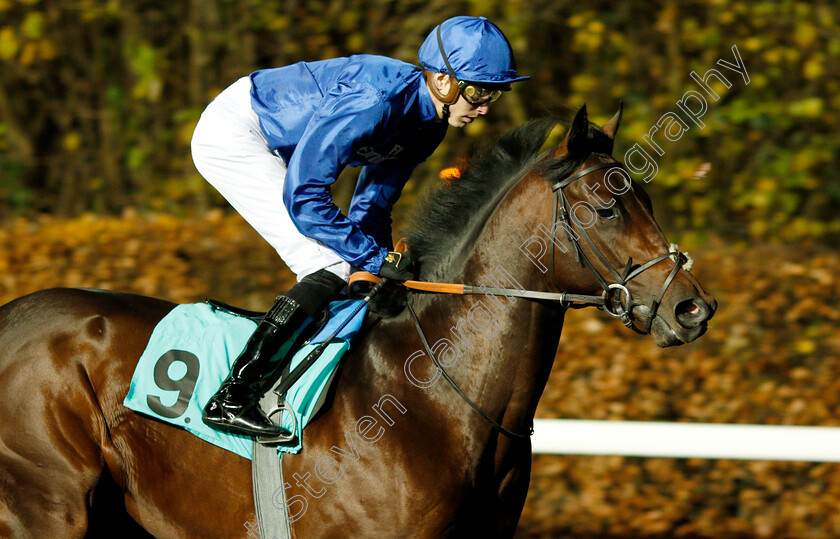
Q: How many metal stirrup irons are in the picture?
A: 1